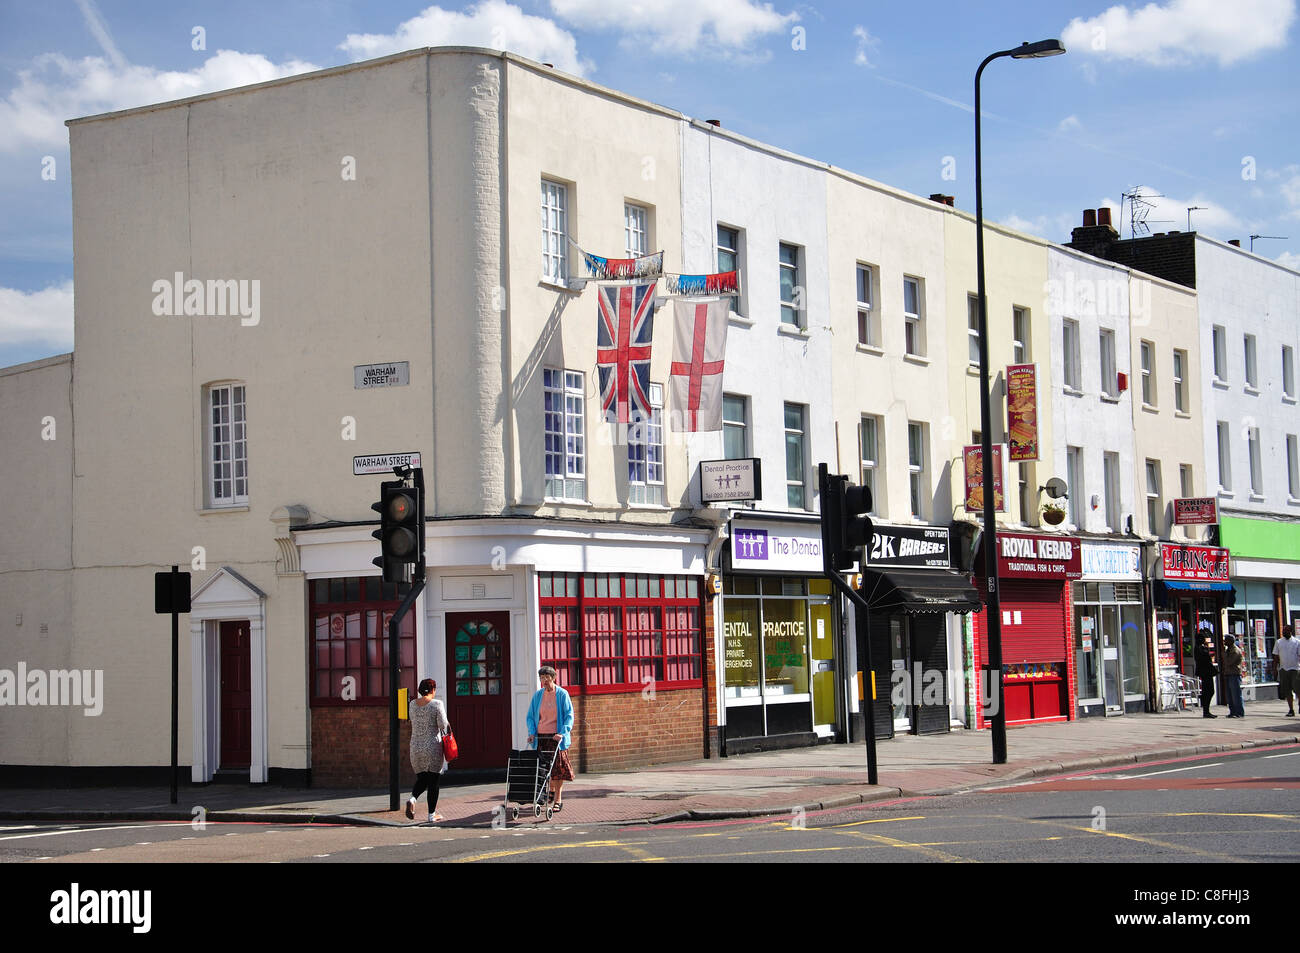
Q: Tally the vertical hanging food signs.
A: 2